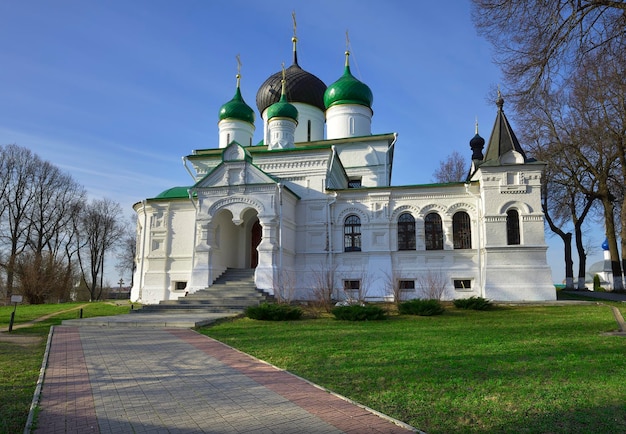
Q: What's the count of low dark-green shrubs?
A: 4